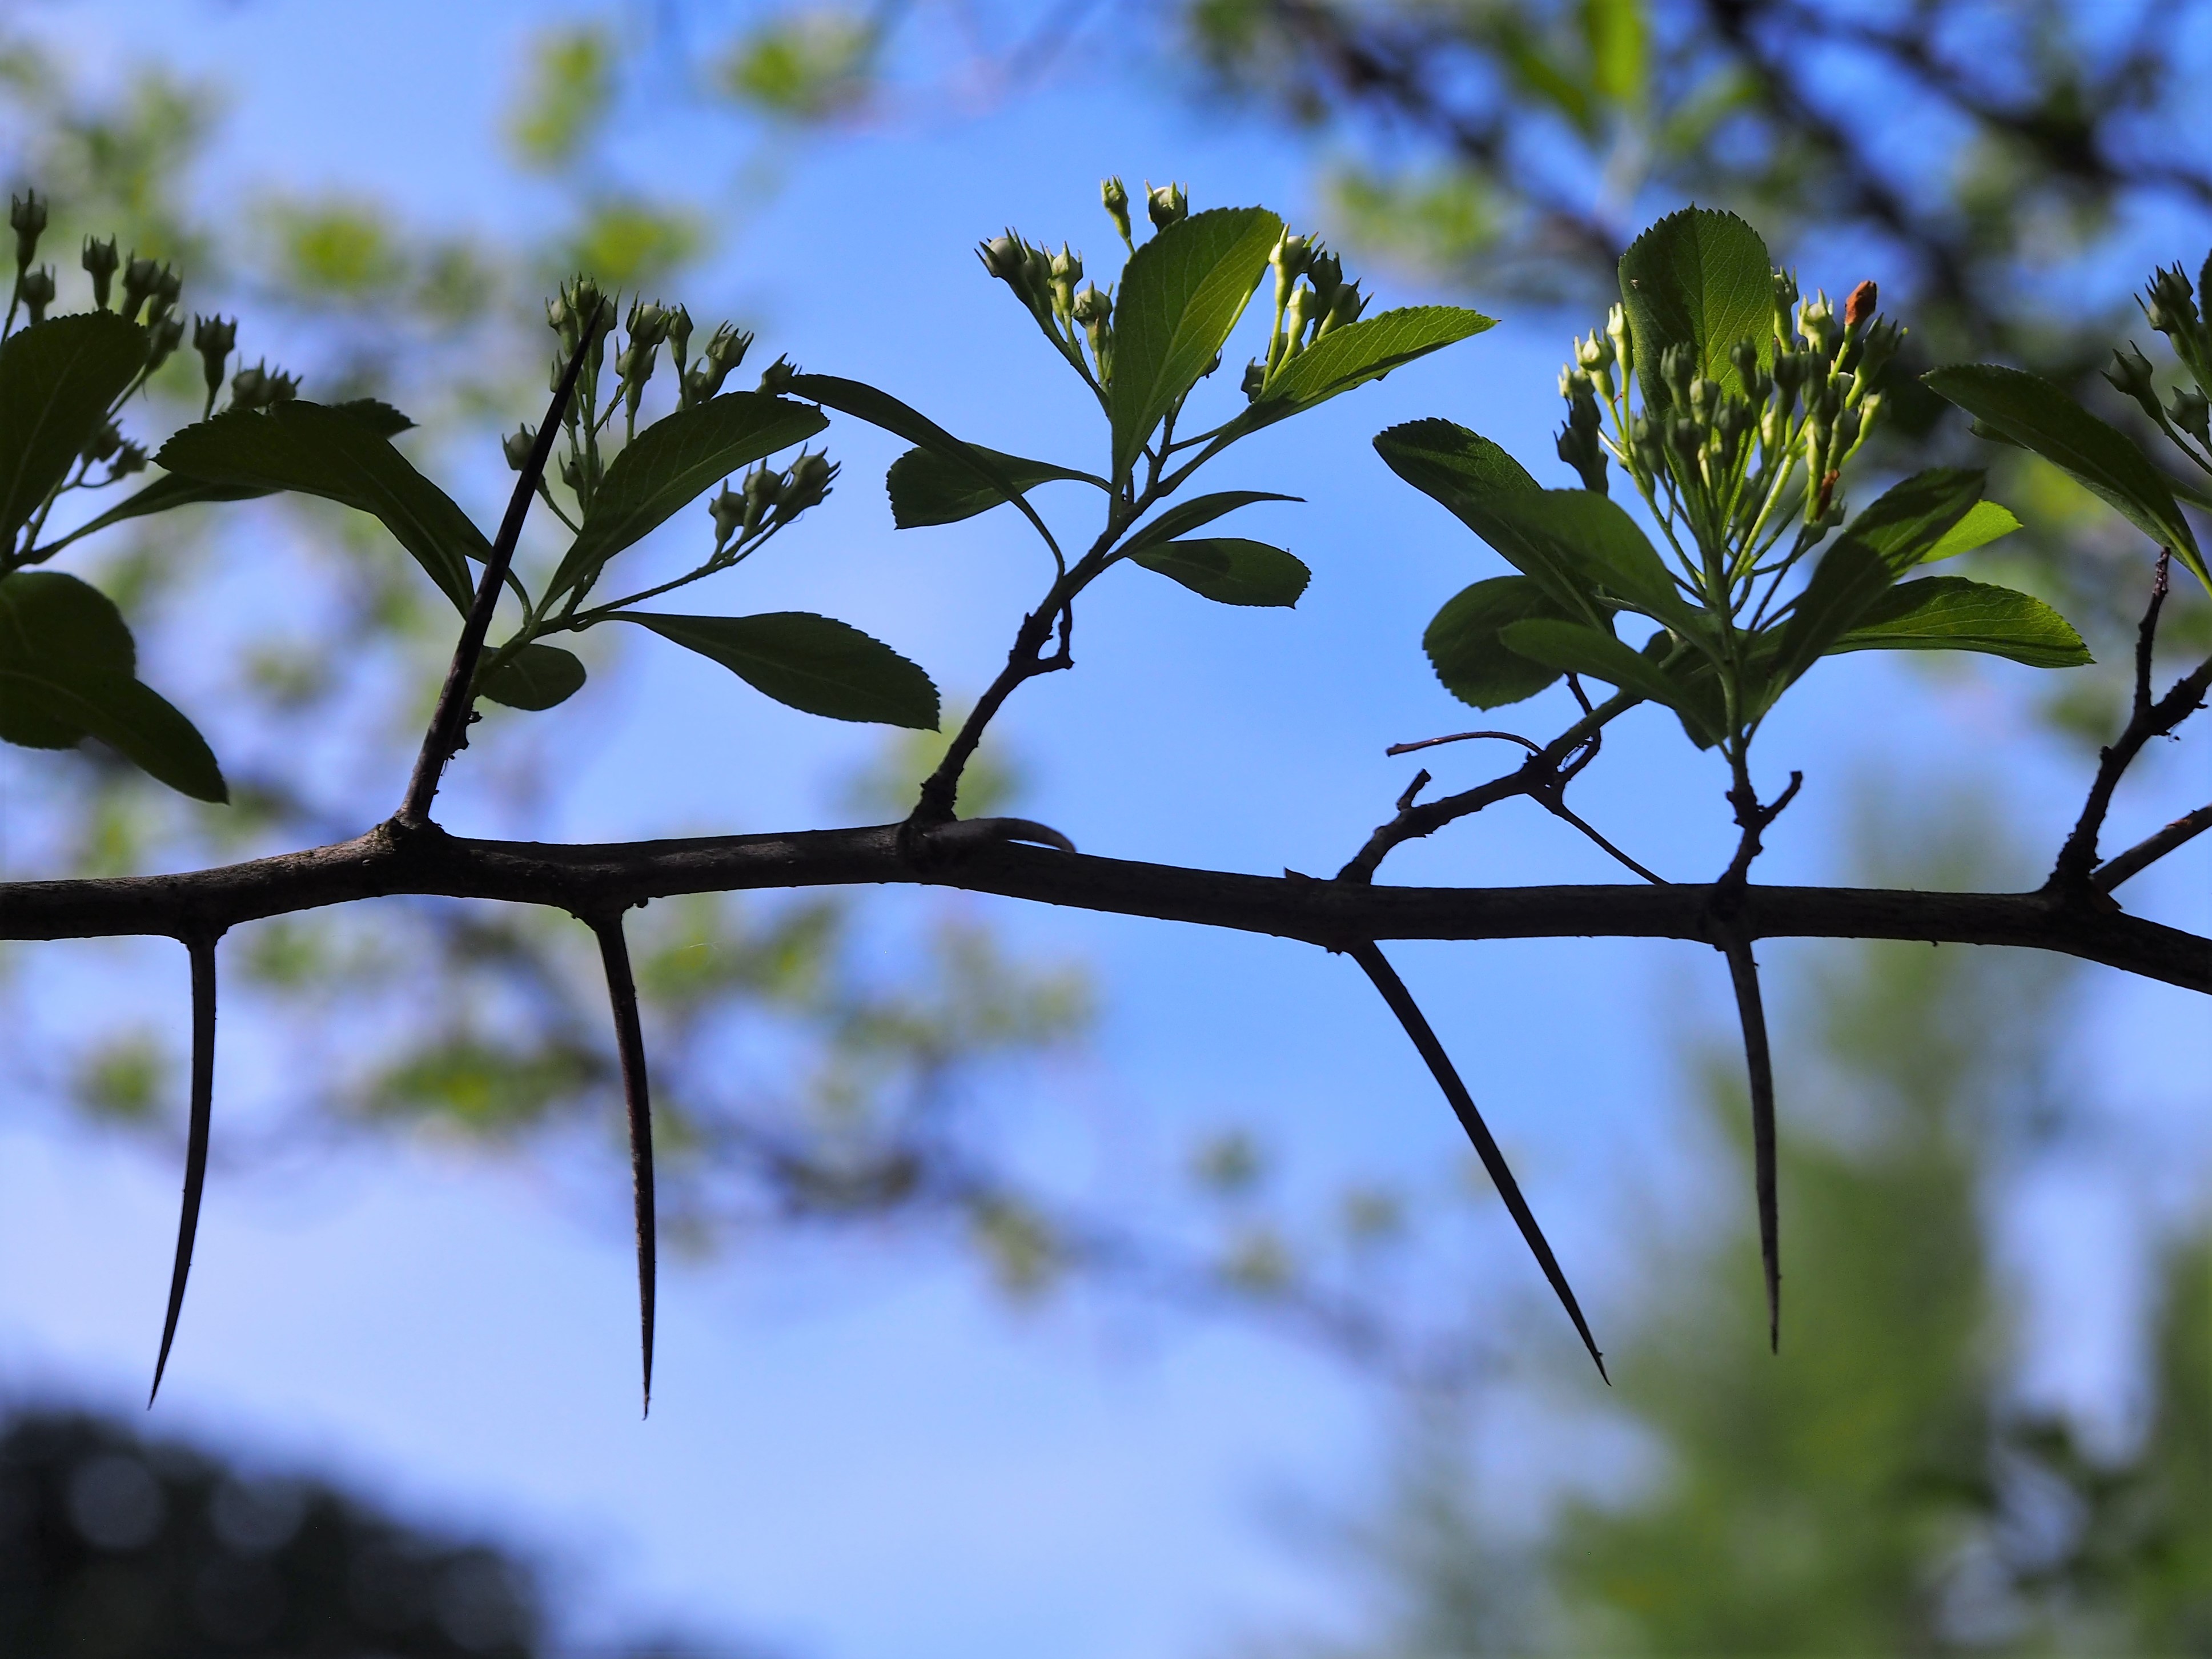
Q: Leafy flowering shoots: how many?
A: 5